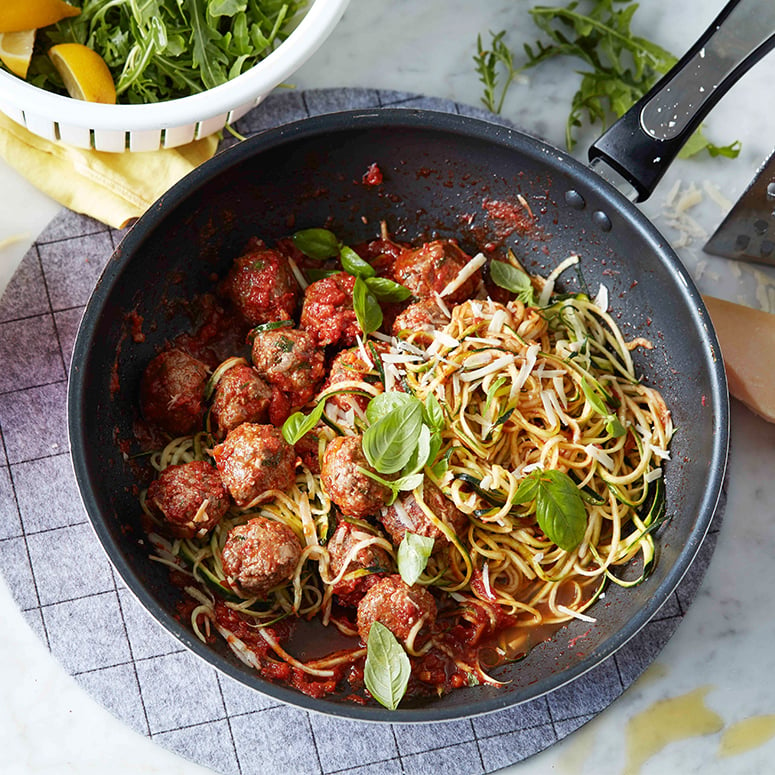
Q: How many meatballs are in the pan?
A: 15